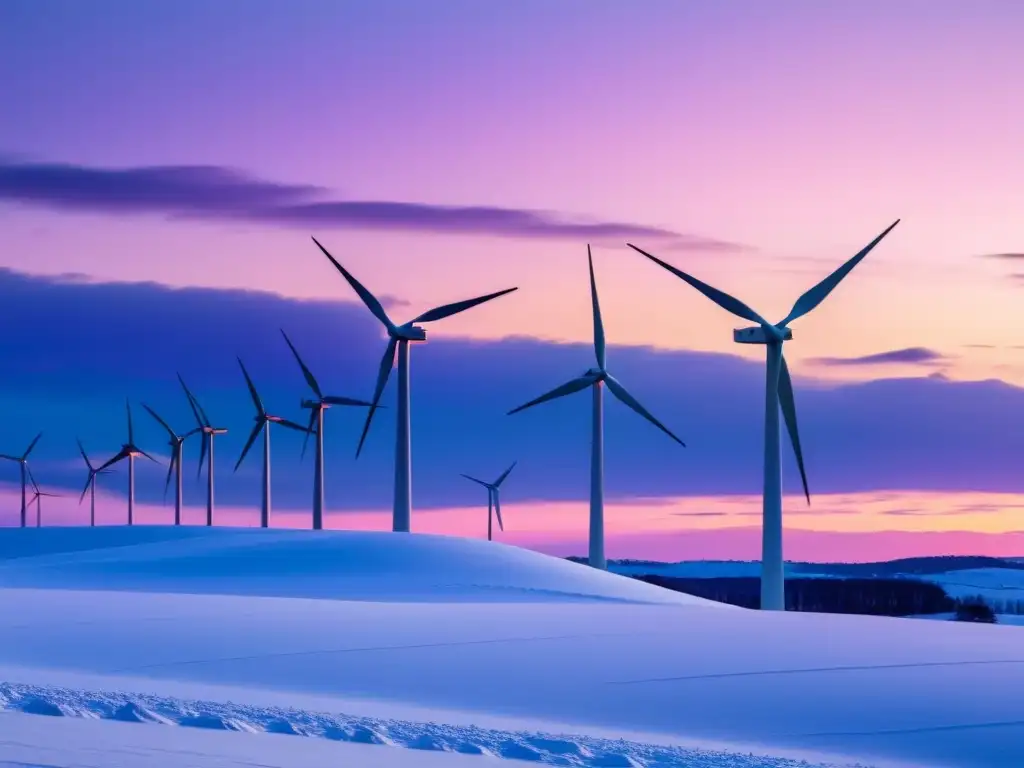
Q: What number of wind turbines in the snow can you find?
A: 12